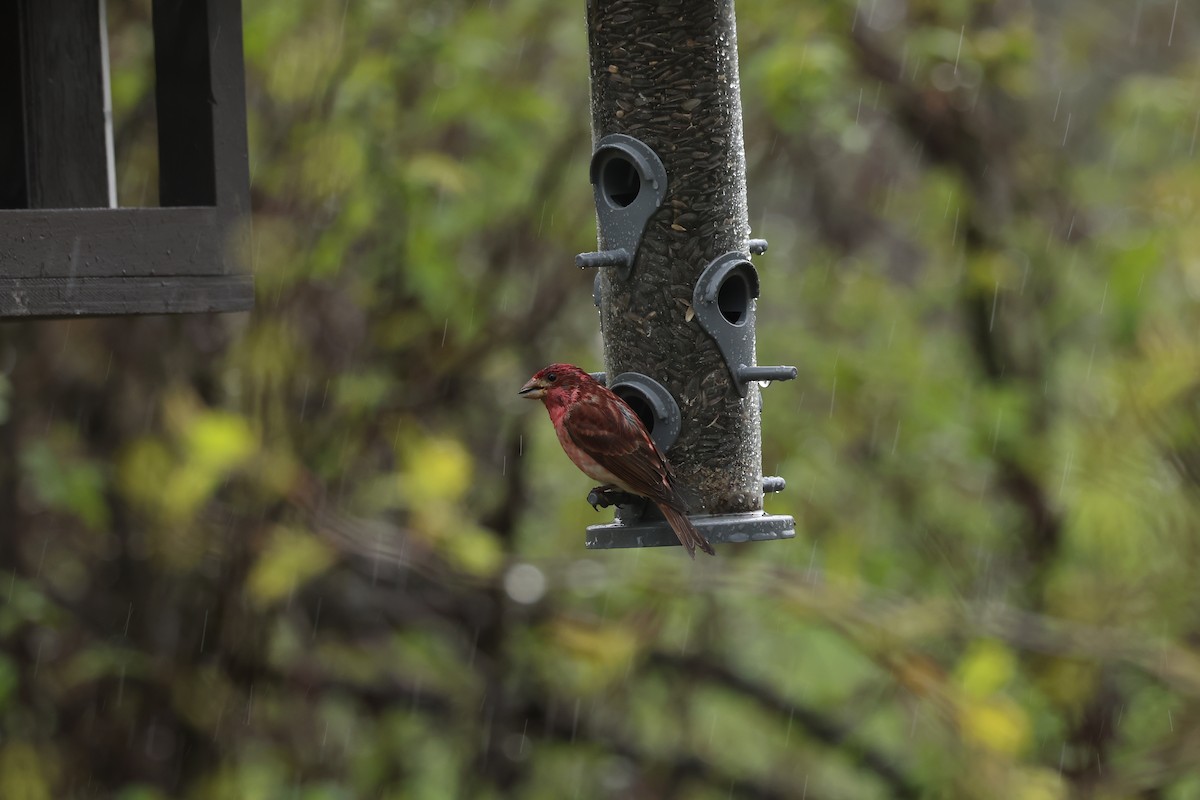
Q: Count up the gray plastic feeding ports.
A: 3